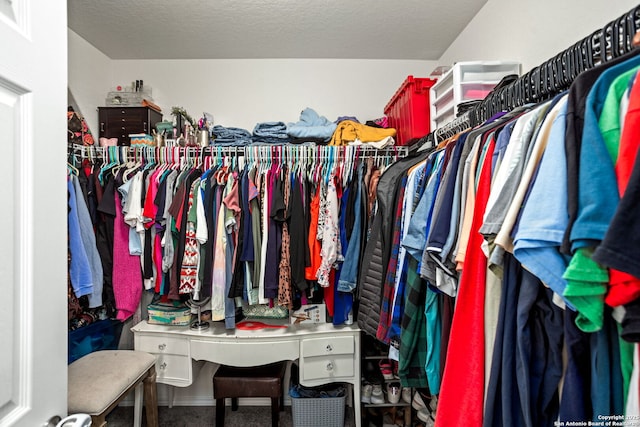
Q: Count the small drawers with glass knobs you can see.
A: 4